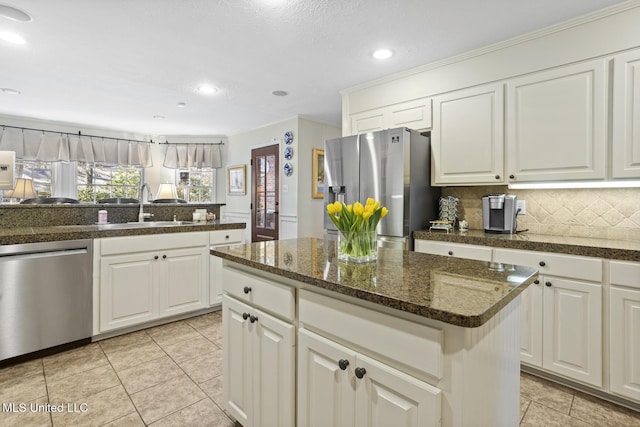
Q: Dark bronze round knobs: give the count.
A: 14